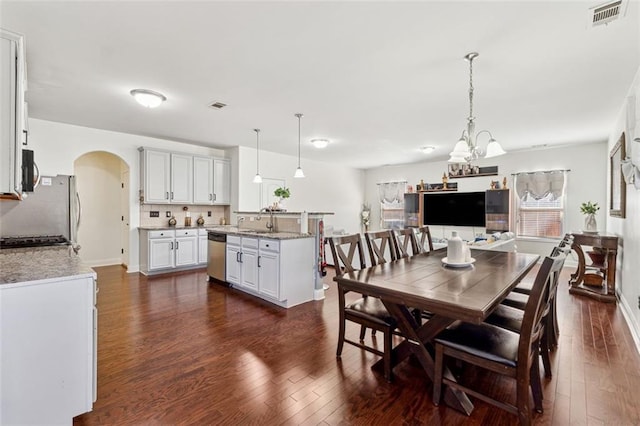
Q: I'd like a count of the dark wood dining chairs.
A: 8